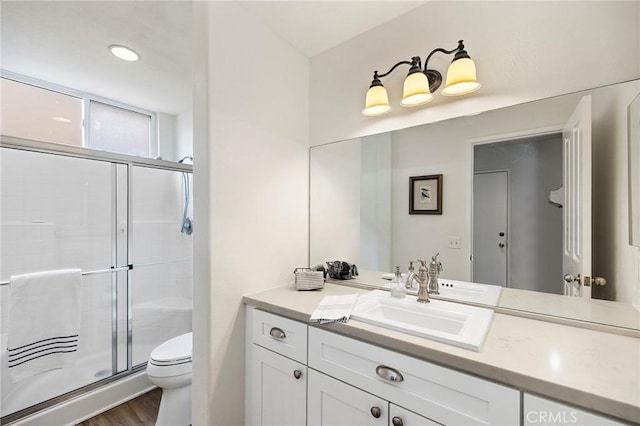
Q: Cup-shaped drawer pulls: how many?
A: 2